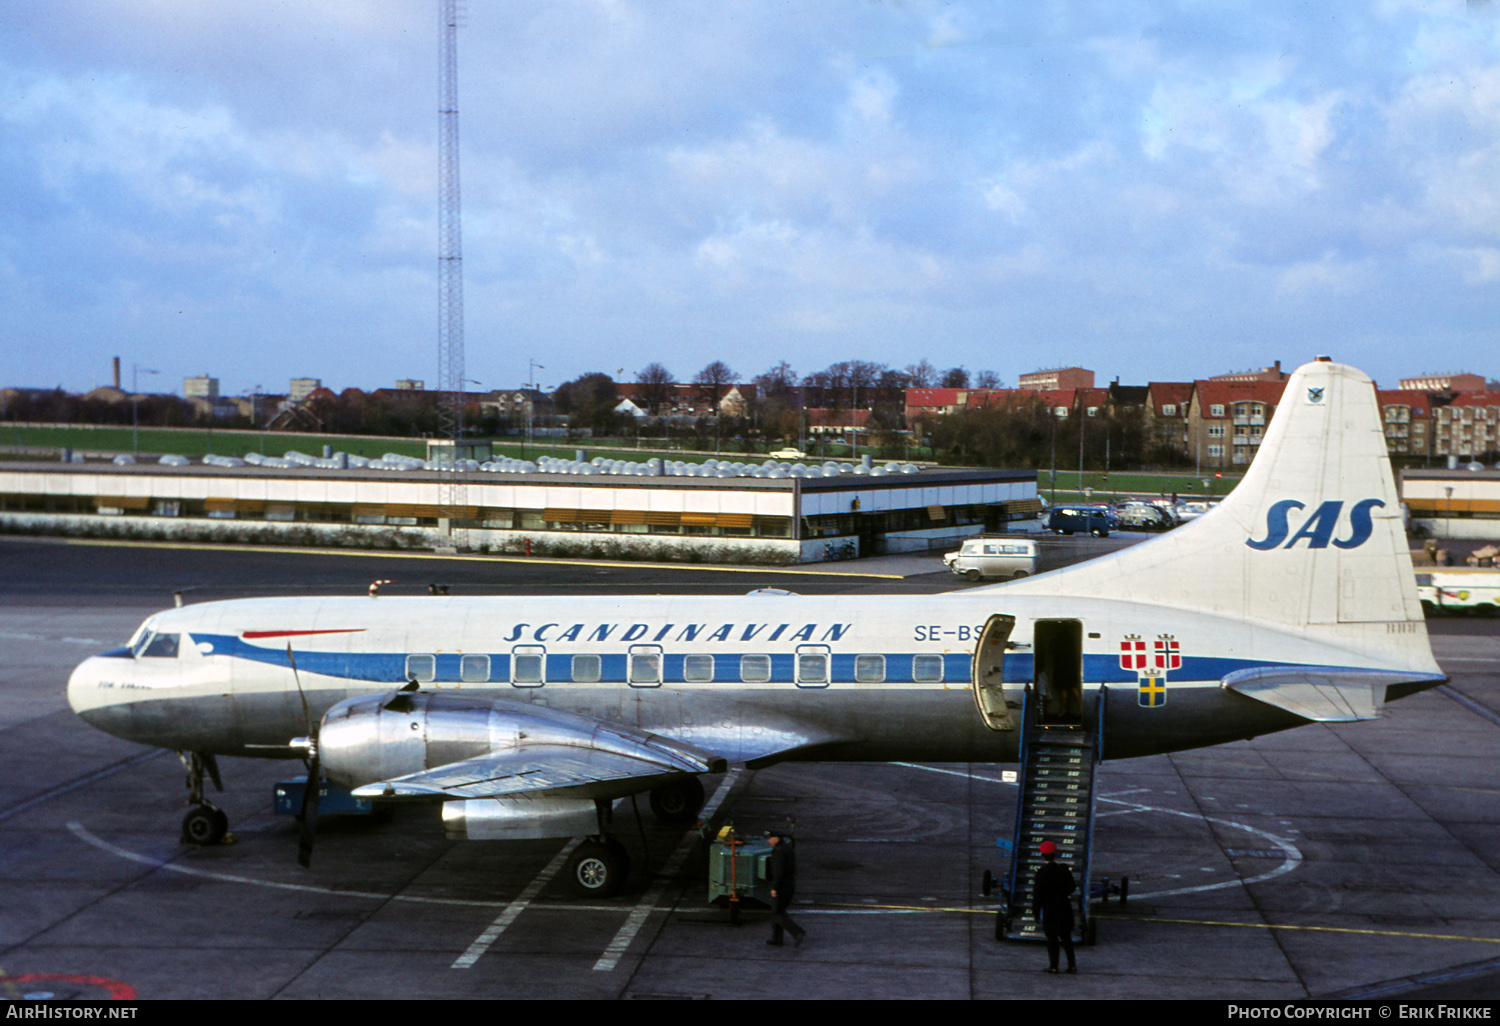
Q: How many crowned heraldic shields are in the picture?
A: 3